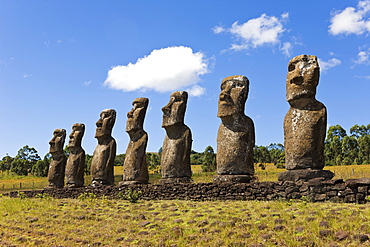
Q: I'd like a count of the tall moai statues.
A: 7